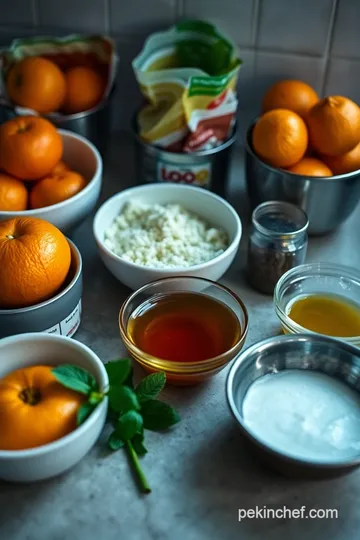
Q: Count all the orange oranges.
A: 12